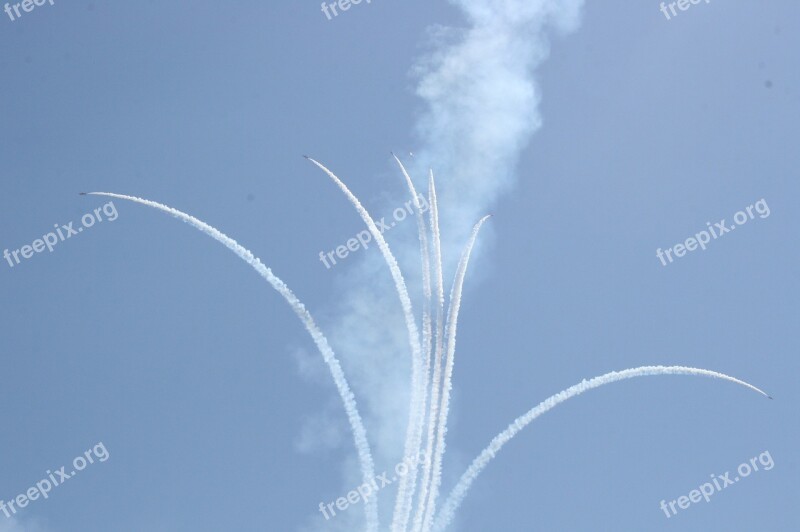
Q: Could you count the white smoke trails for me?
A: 6